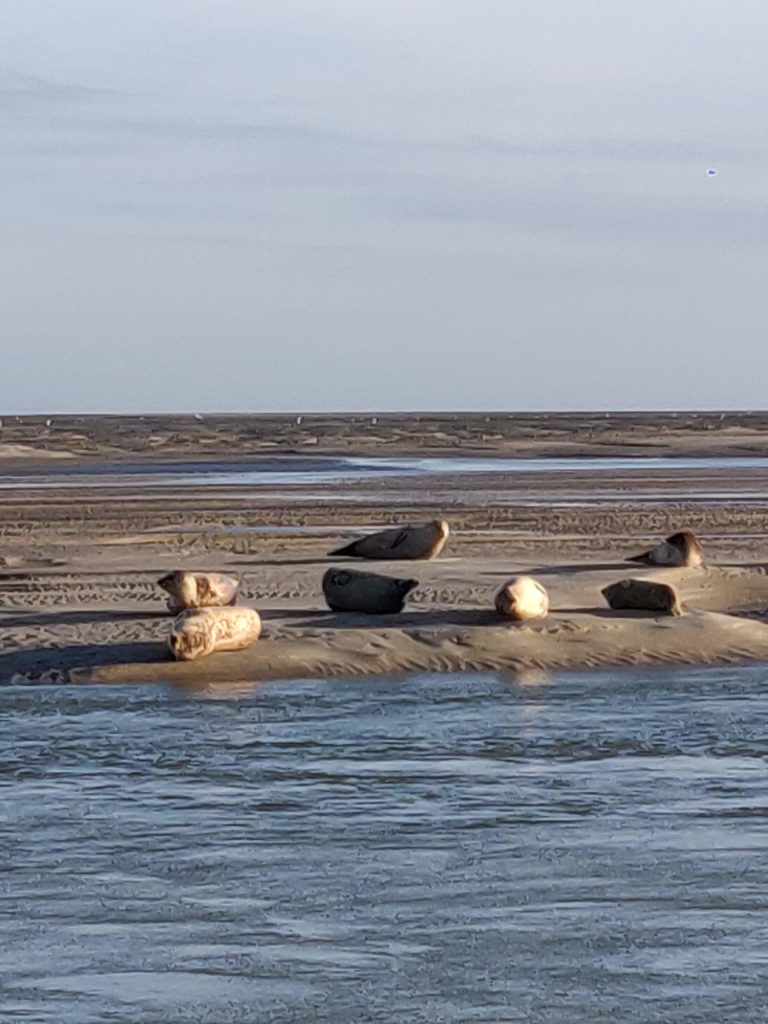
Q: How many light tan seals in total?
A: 3